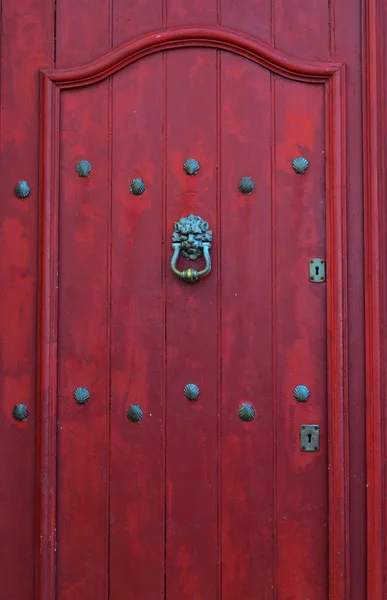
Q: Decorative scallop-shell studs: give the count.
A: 12